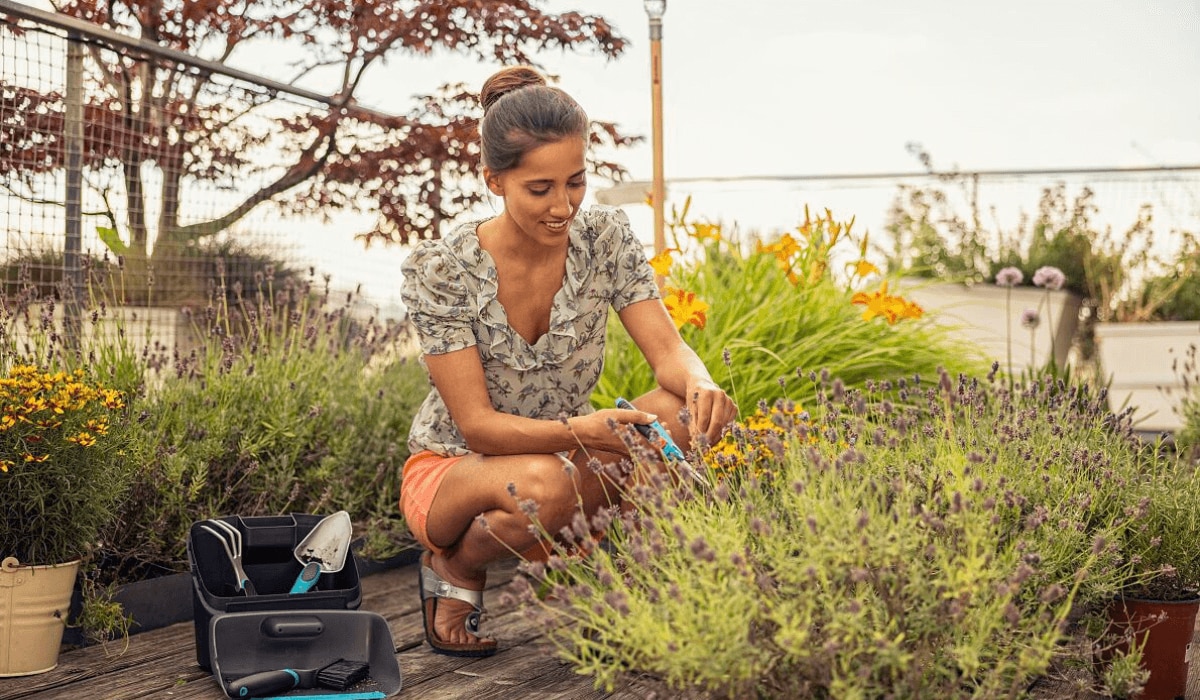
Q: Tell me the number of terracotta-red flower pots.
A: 1